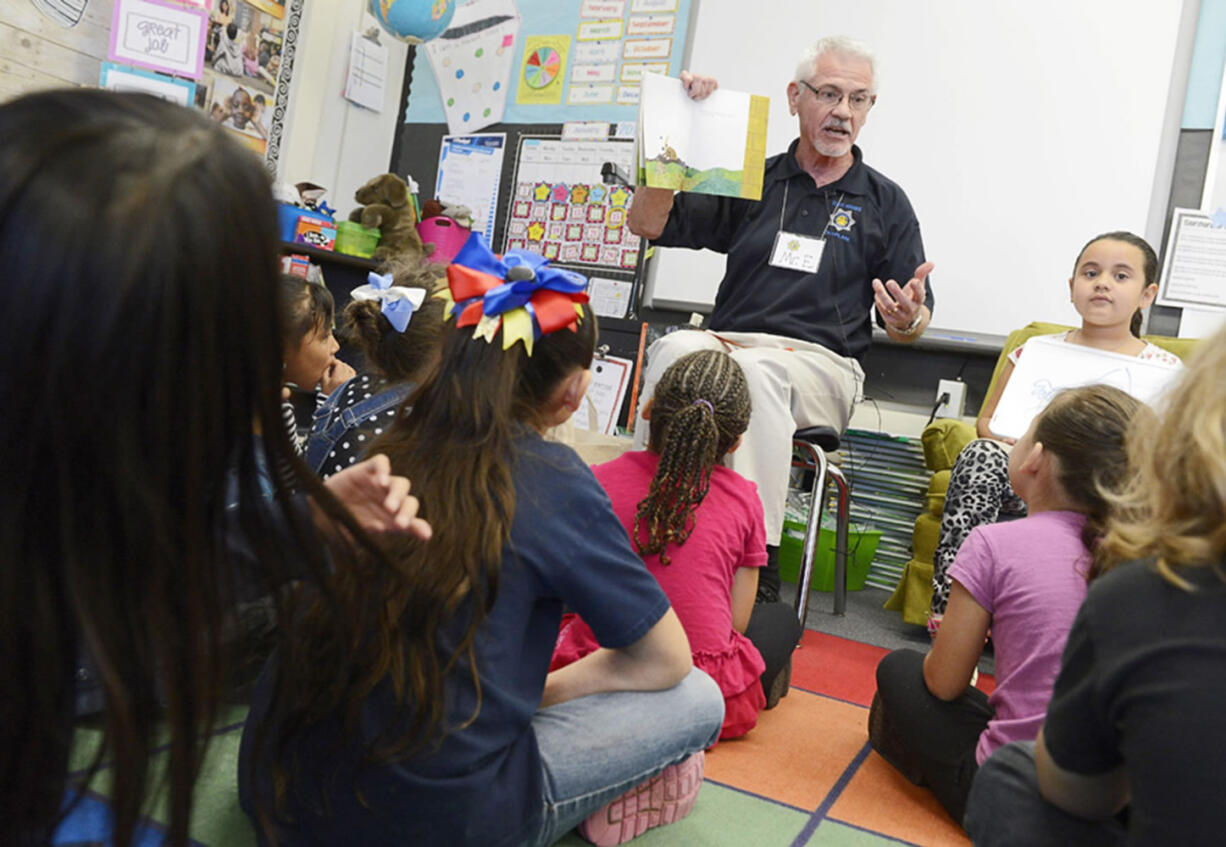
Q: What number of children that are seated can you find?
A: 8